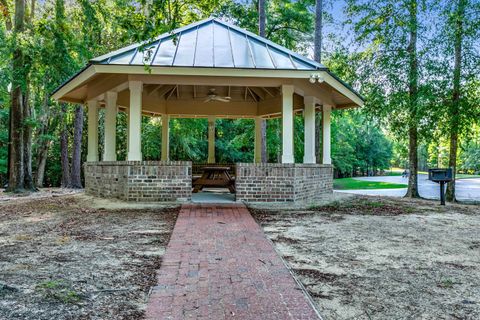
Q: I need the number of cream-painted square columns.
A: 9